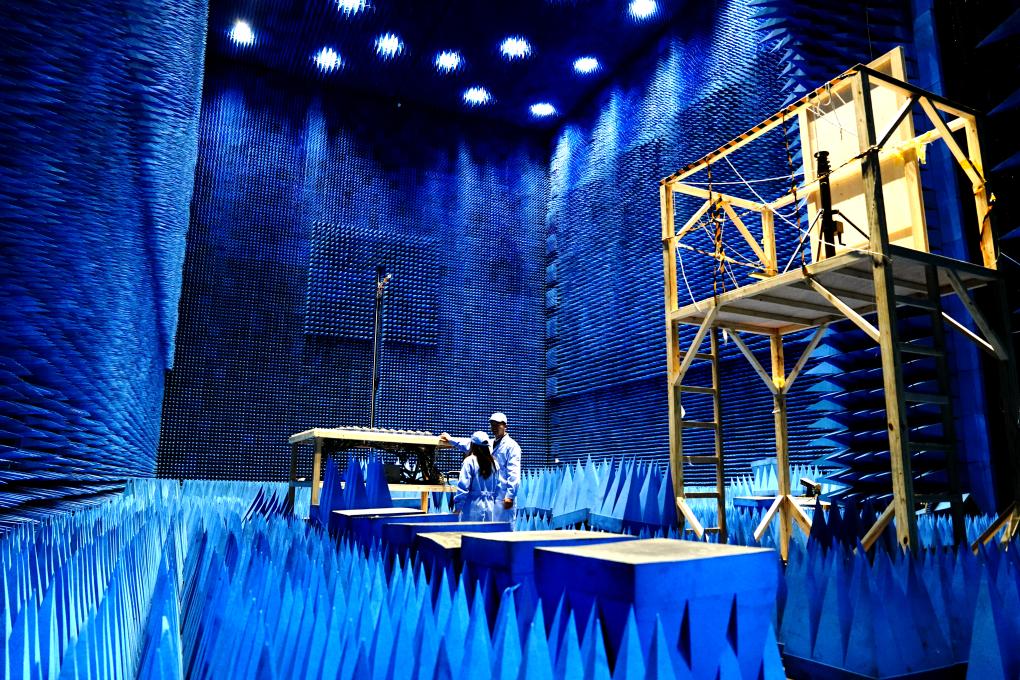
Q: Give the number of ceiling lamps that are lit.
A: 10